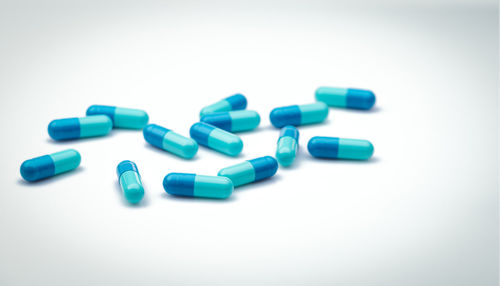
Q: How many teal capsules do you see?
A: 14